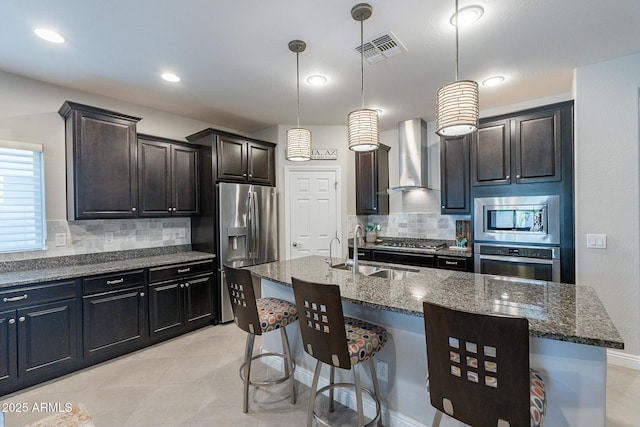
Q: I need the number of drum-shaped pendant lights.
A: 3